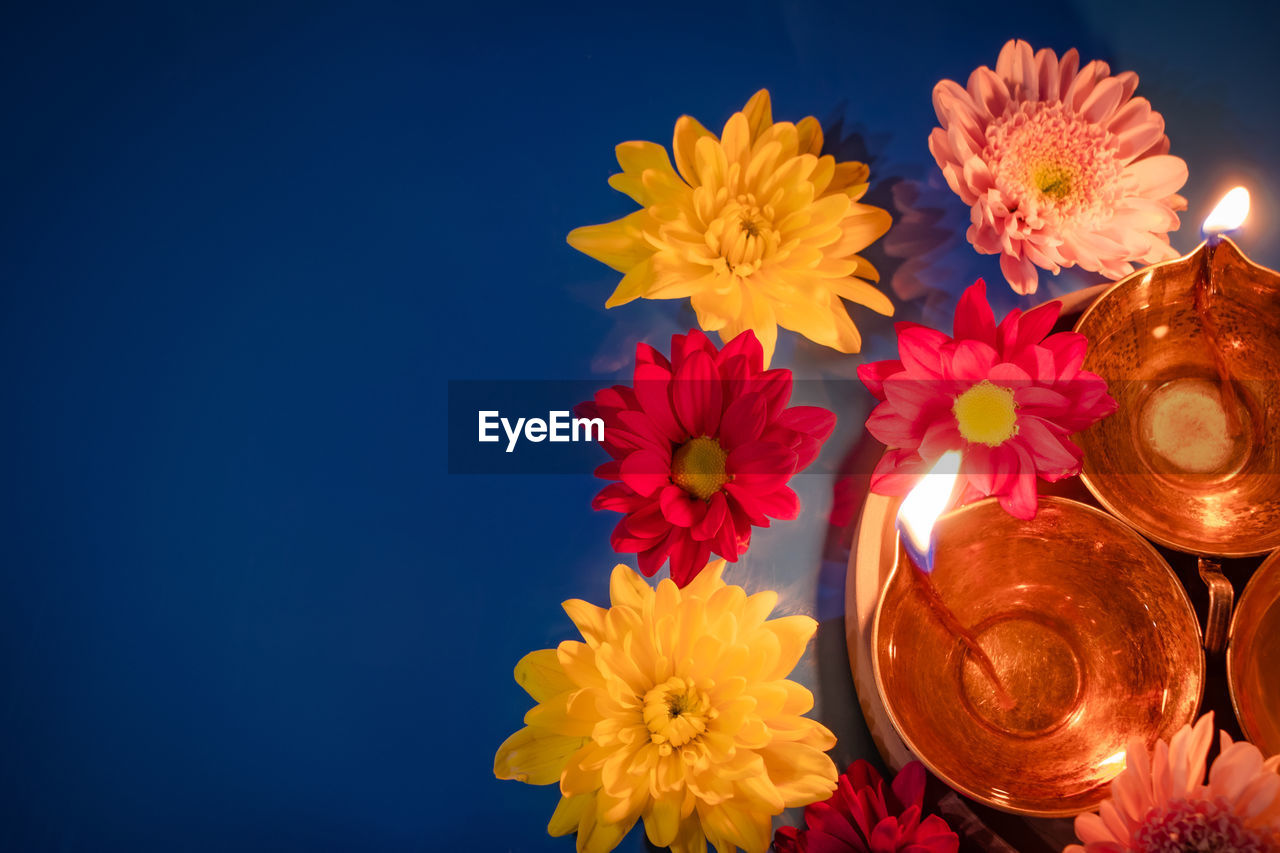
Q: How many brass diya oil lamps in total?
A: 3